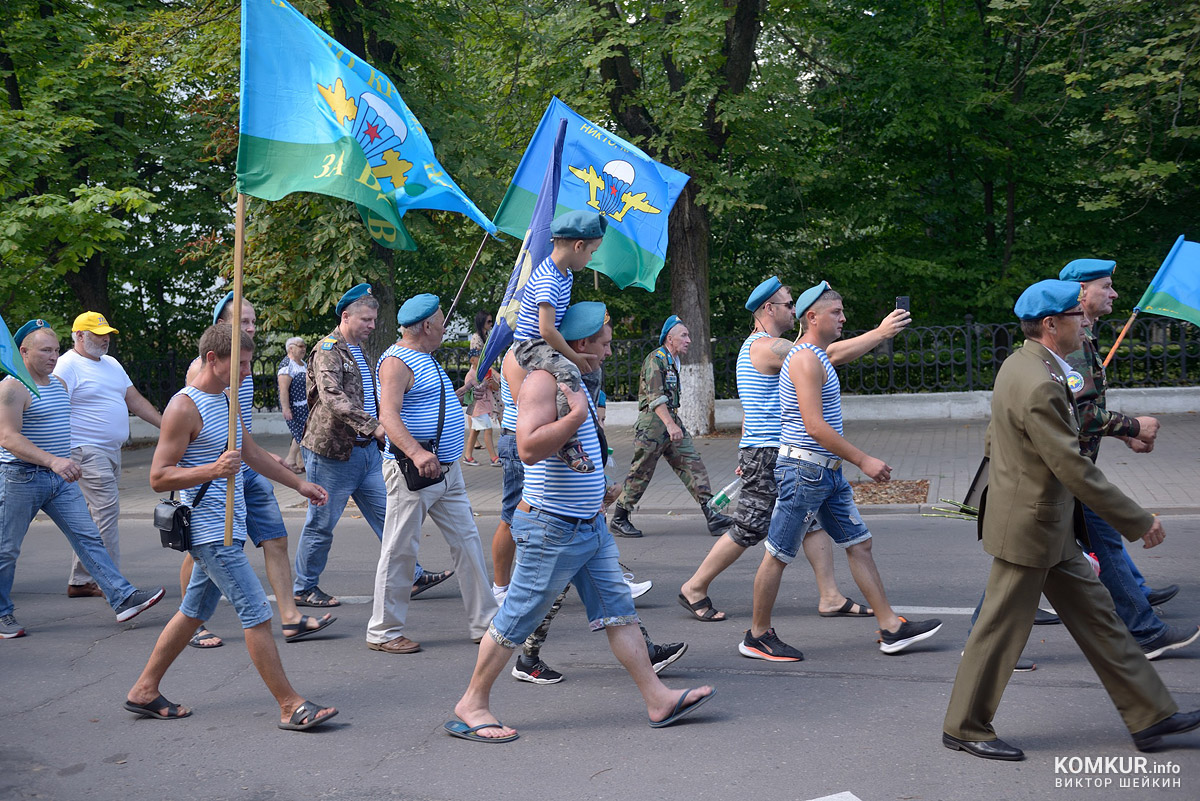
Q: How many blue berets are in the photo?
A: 11